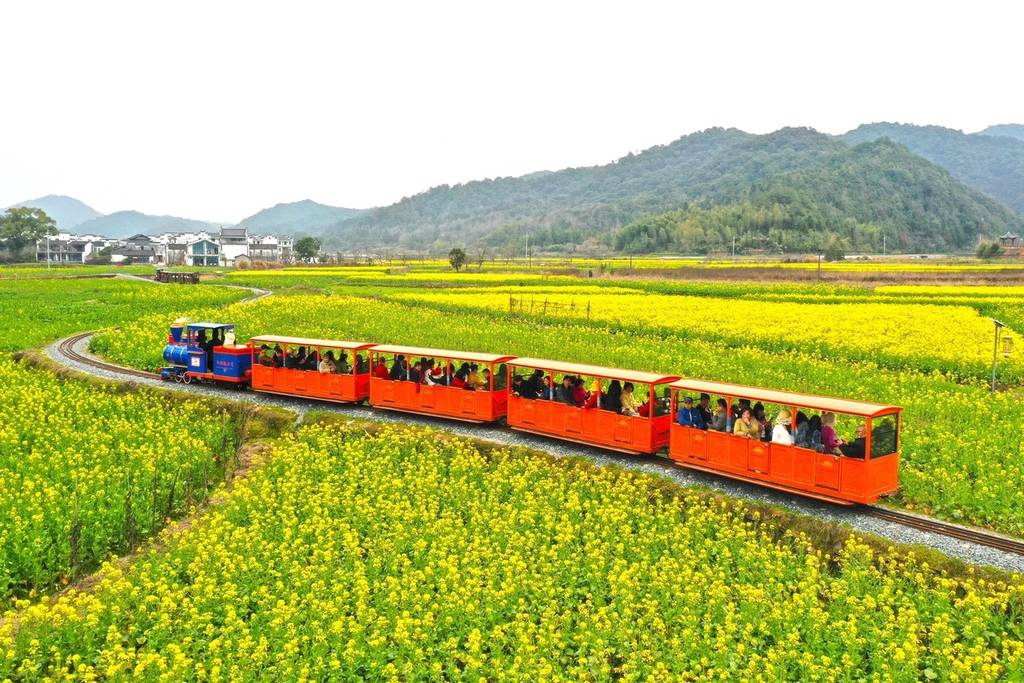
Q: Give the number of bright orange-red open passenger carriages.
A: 4